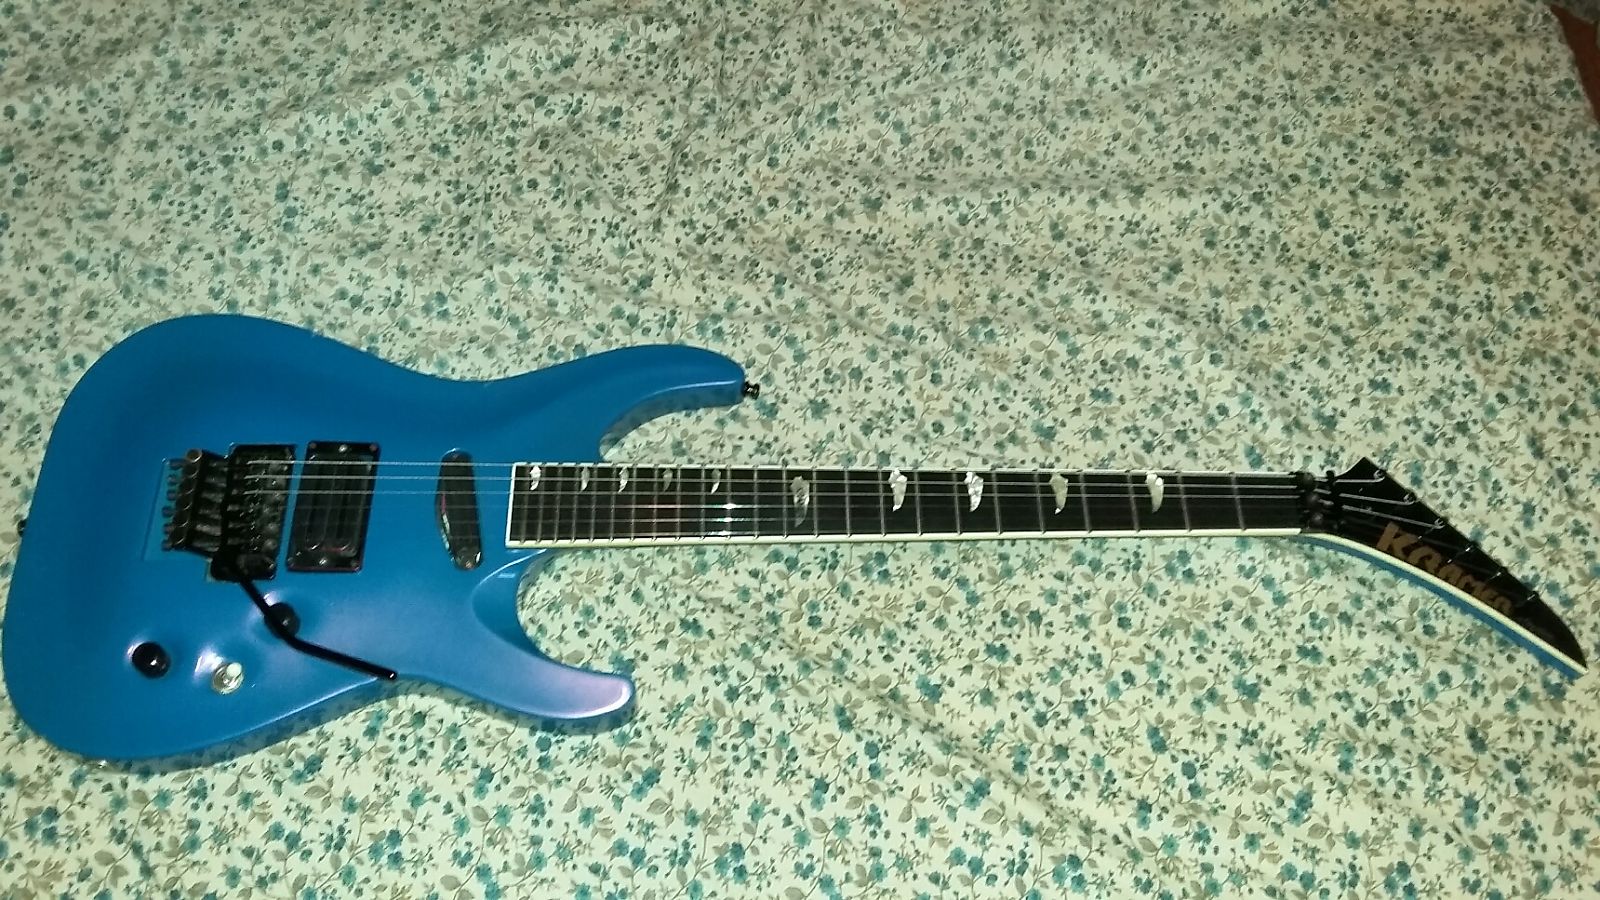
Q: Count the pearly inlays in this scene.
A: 10